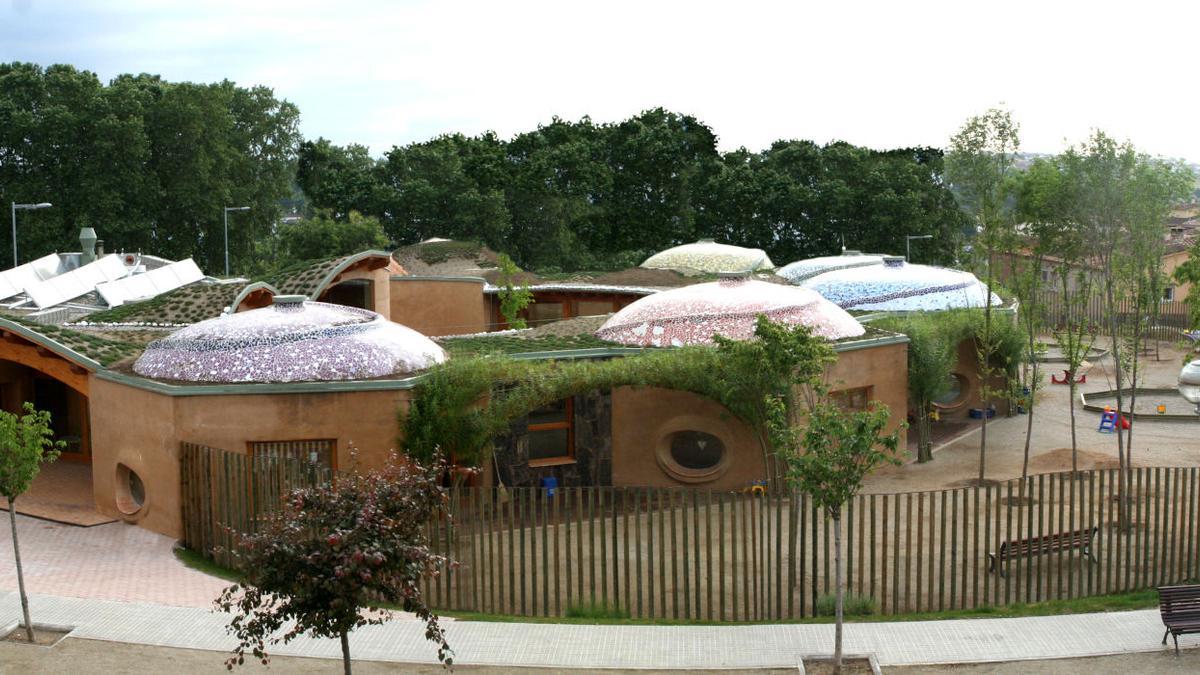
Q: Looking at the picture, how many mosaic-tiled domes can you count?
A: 5